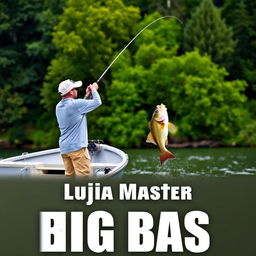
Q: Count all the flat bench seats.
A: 1